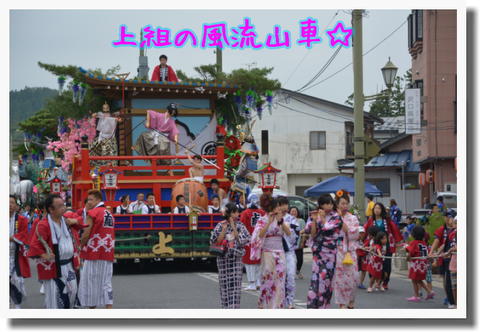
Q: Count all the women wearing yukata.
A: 5